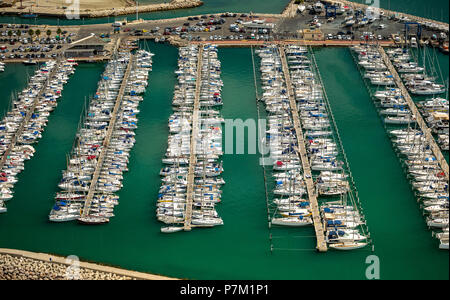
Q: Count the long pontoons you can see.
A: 5